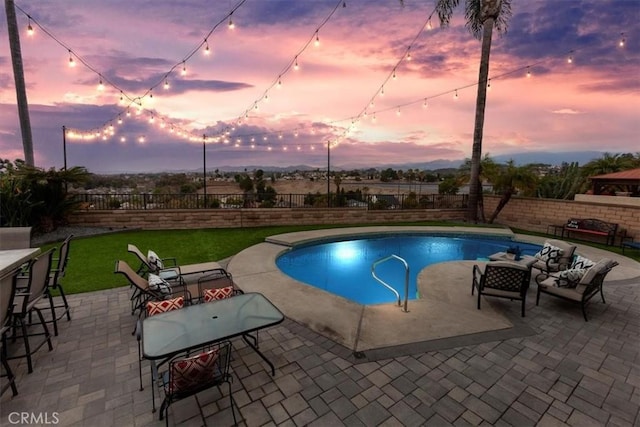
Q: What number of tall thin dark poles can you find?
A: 3